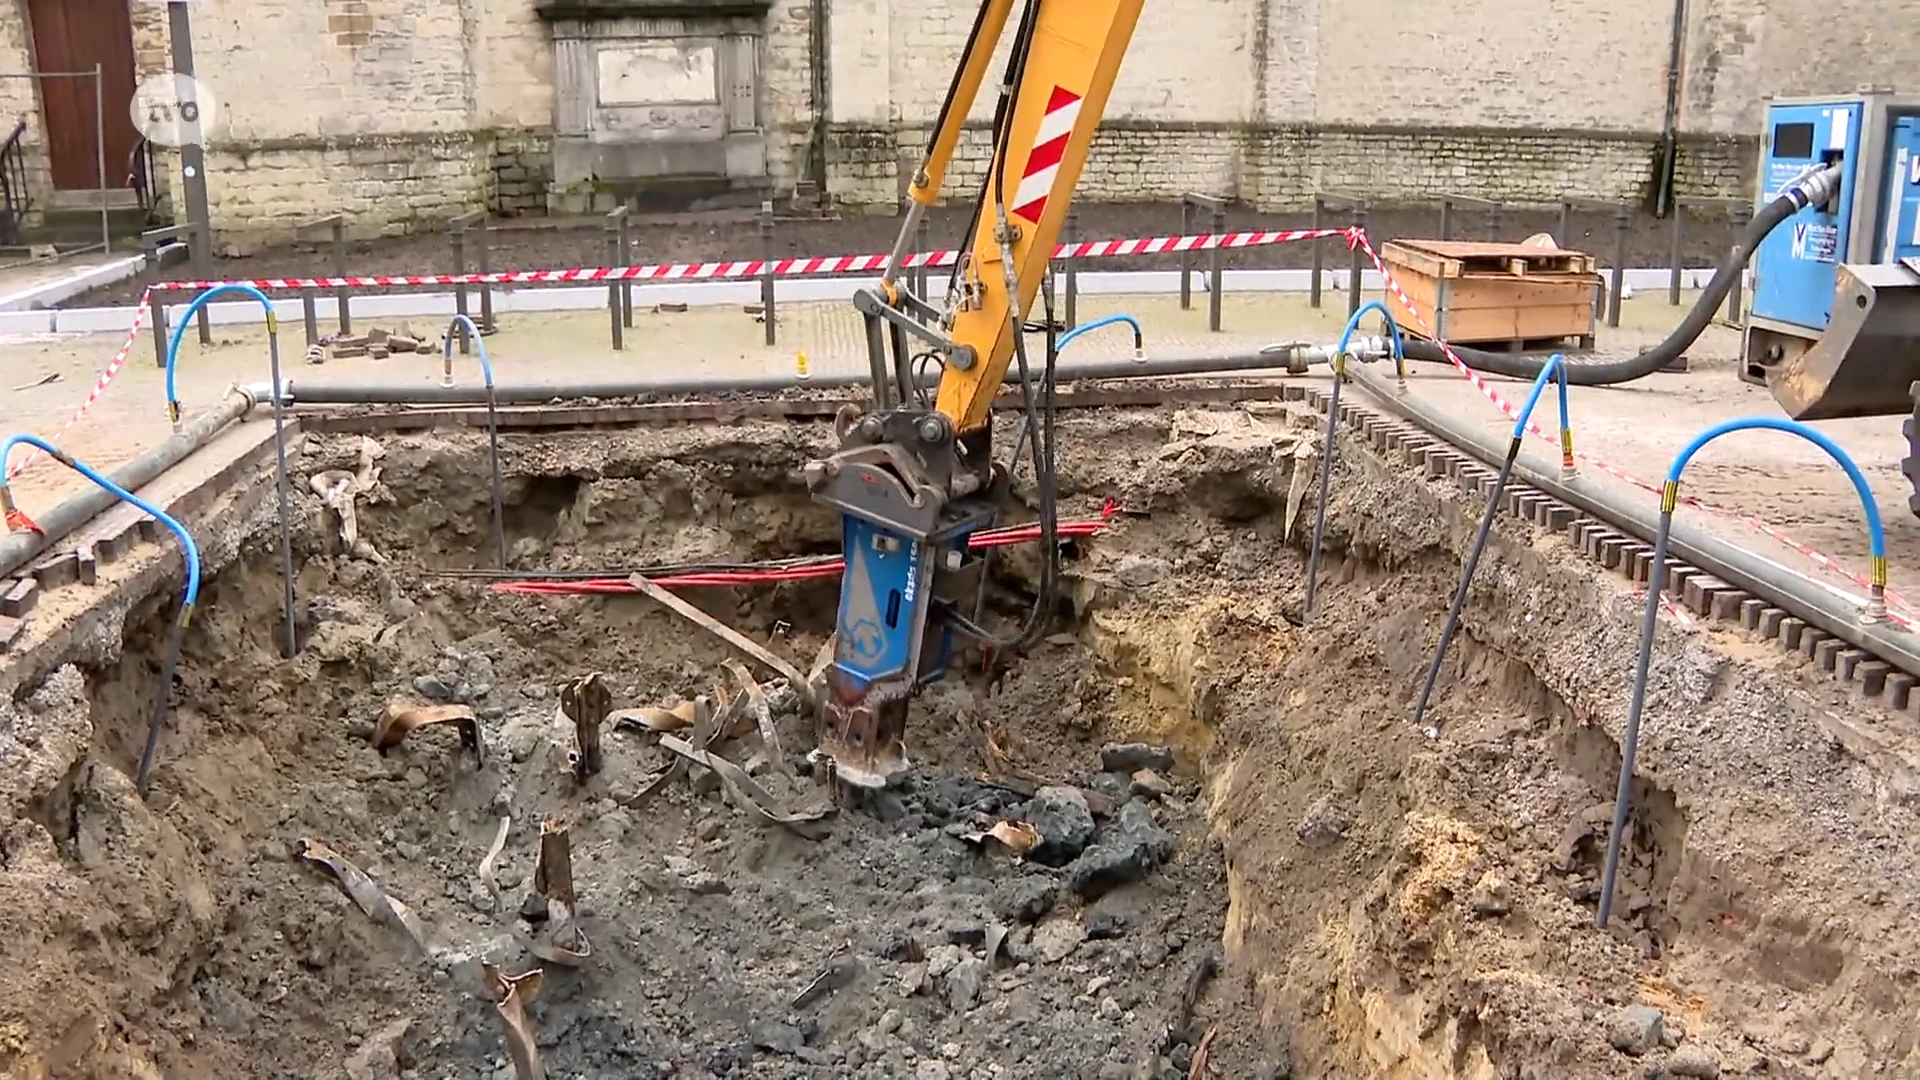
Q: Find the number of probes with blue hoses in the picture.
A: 7